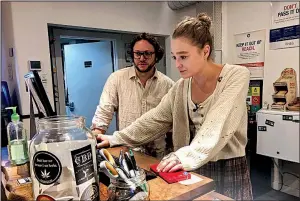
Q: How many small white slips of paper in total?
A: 1